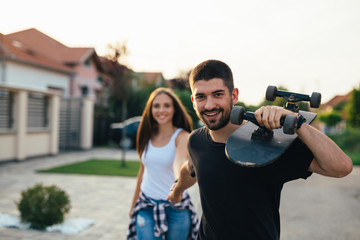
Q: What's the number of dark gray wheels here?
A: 4